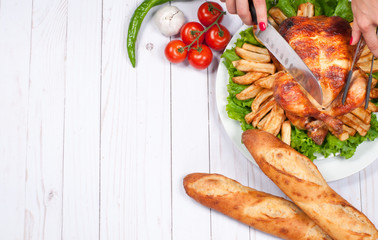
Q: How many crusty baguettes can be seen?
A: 2